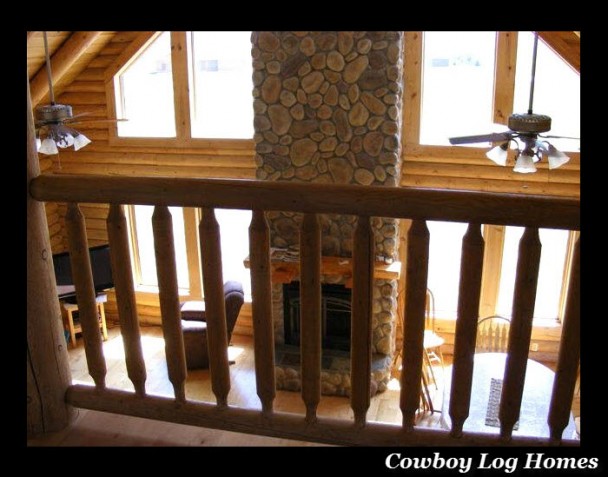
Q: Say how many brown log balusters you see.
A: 11